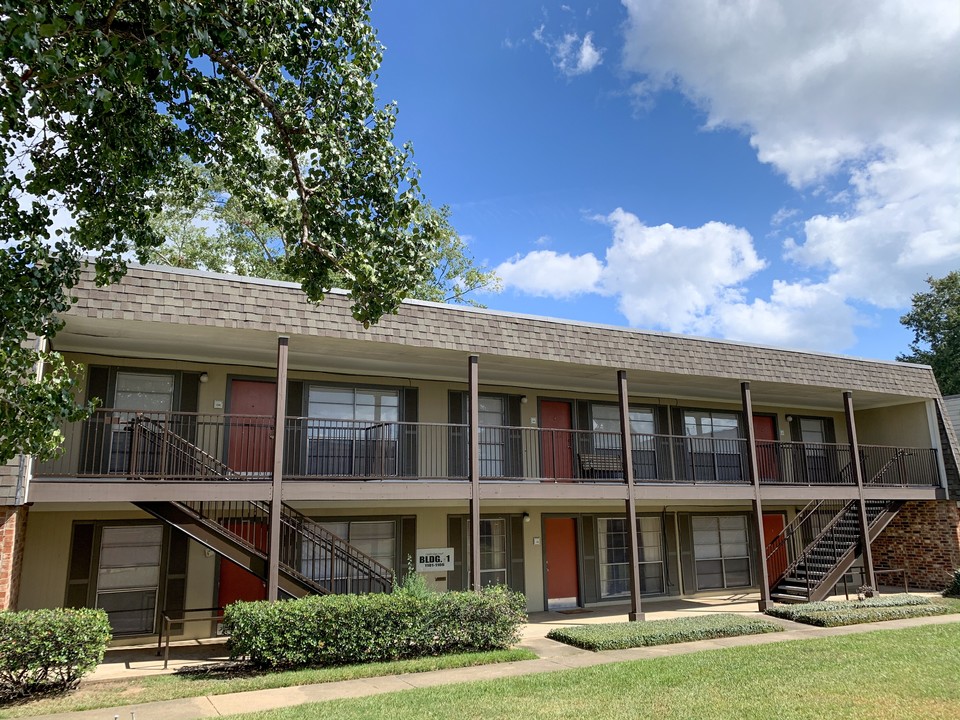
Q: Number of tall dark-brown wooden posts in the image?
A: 5